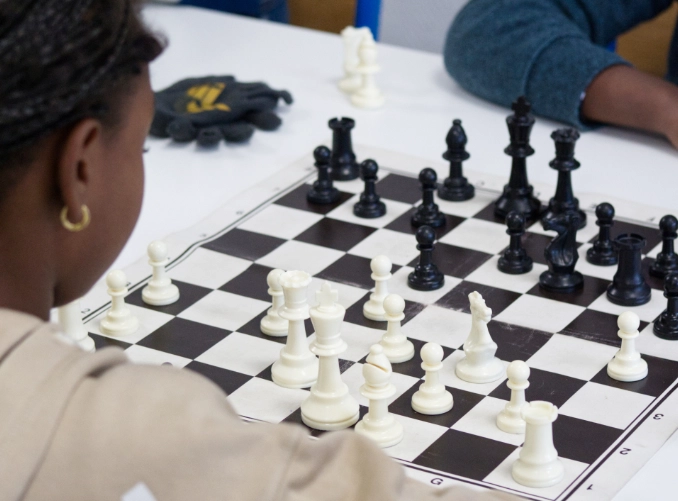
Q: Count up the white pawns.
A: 8